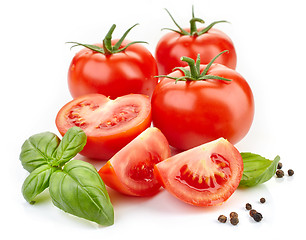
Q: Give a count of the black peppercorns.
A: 10